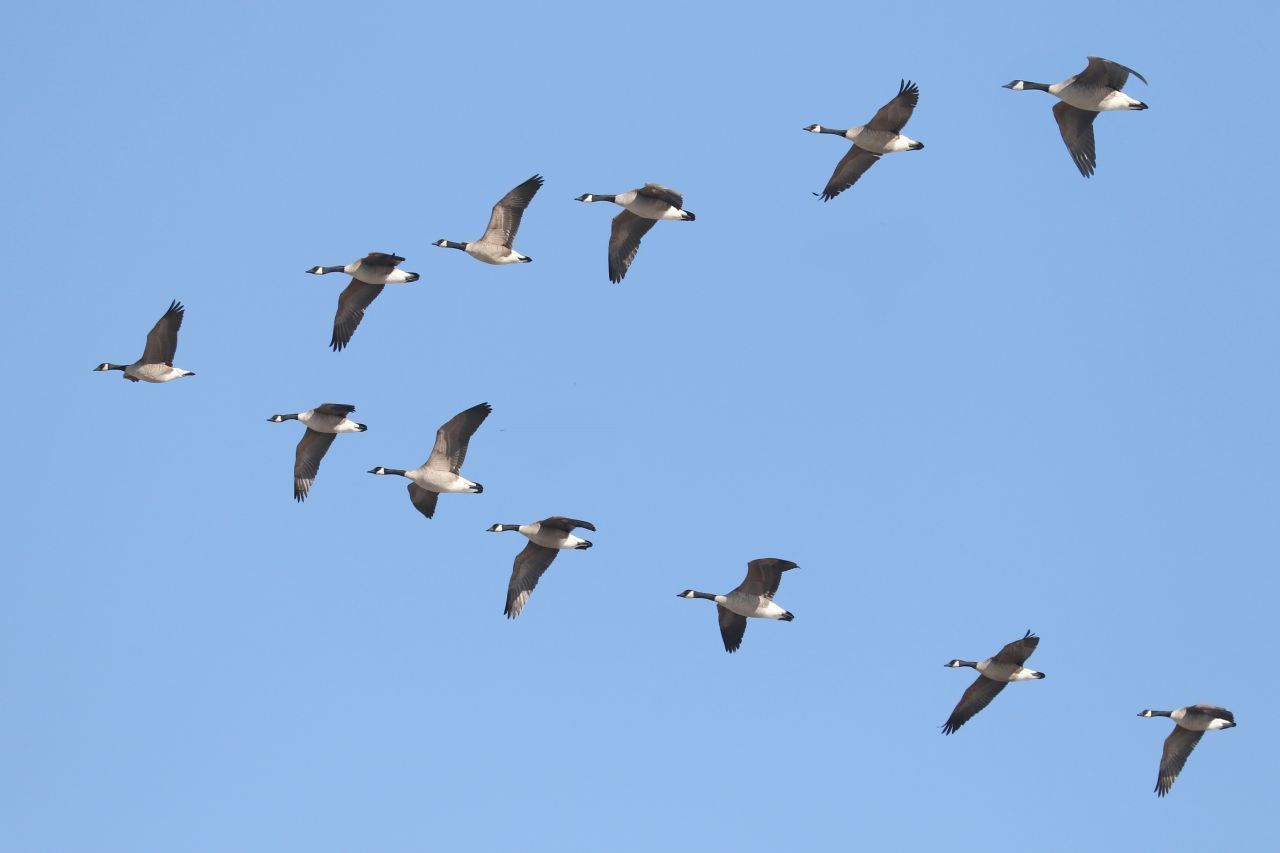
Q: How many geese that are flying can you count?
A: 12